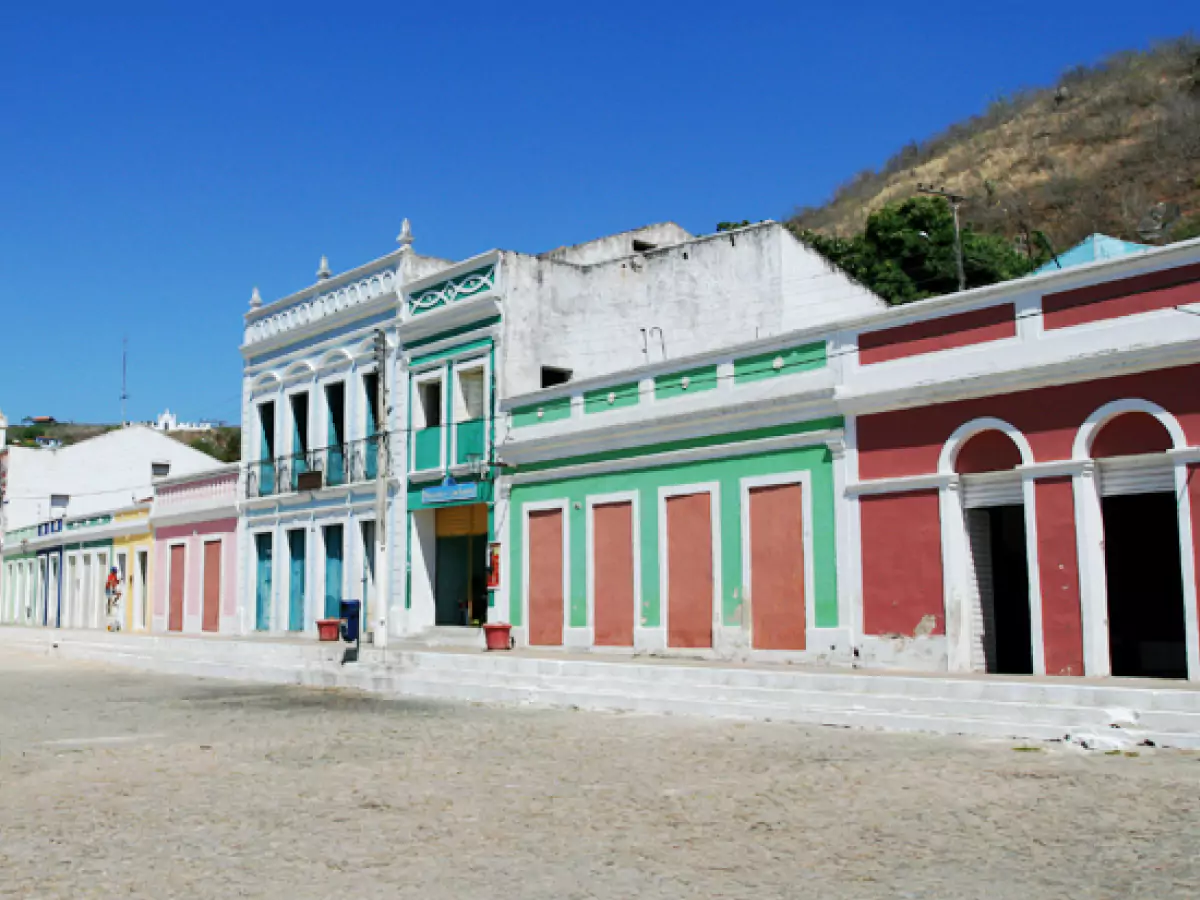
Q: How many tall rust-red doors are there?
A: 6